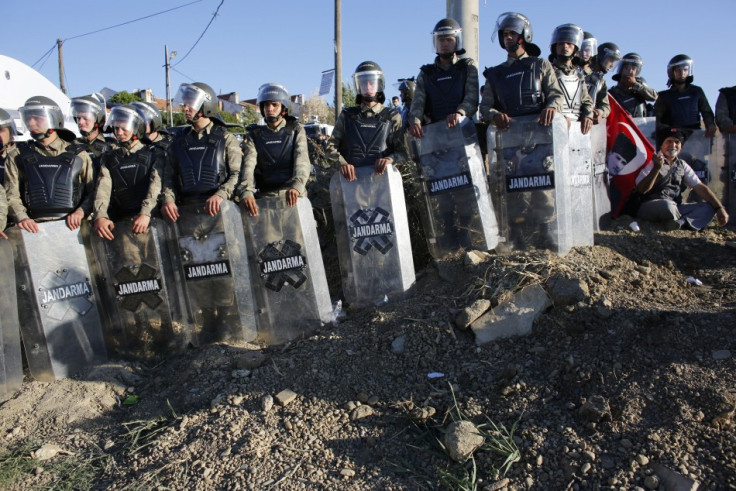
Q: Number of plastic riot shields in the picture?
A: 13